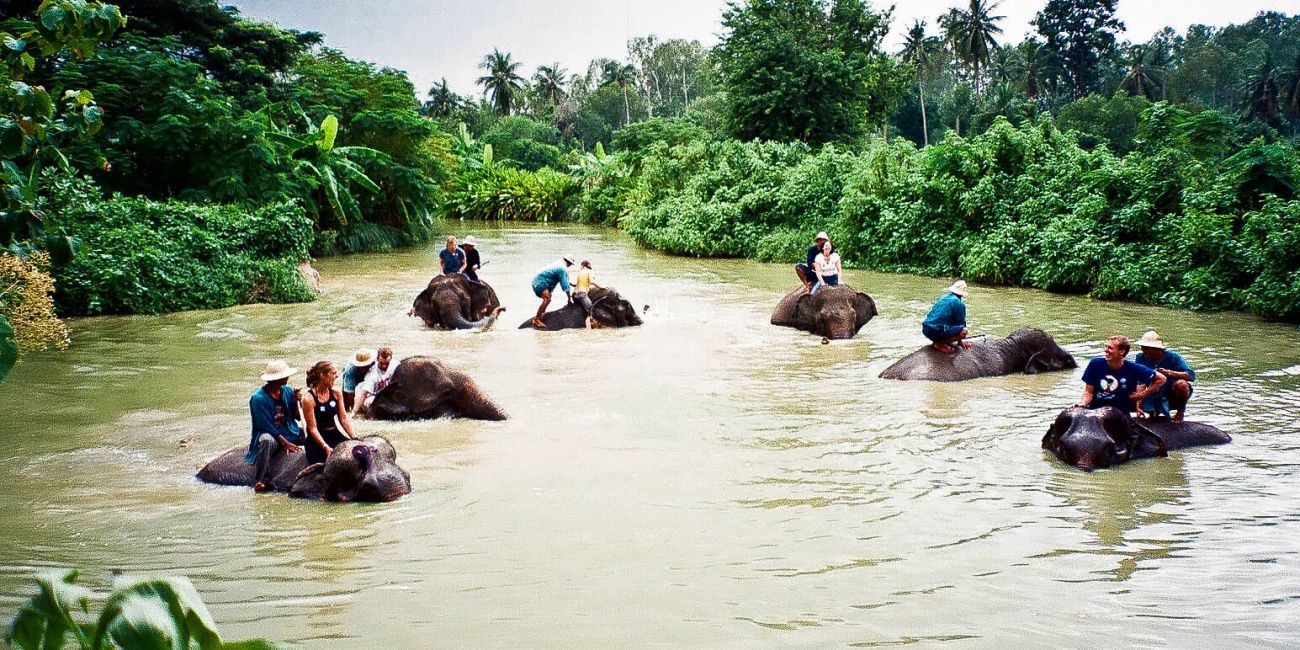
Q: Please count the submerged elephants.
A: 7